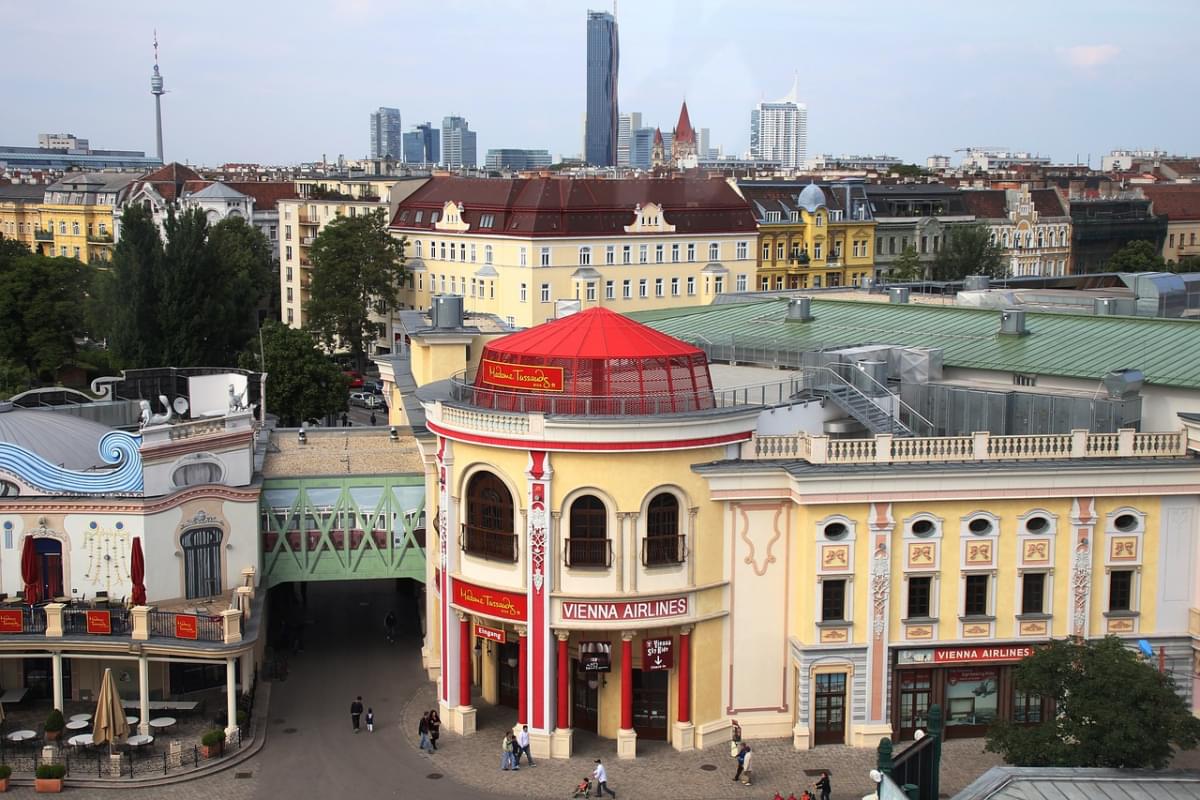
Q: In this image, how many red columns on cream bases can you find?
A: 5